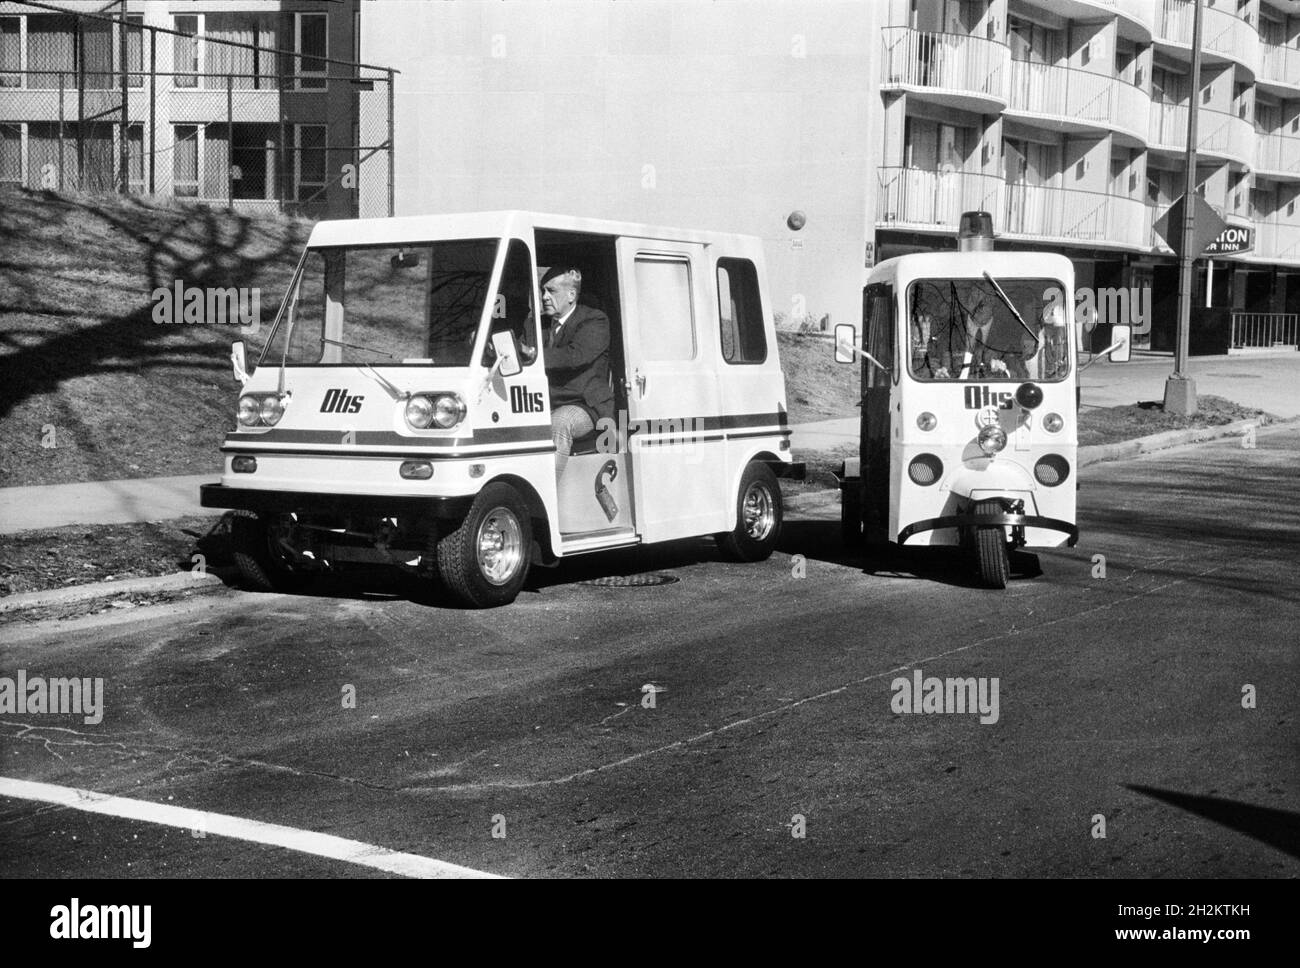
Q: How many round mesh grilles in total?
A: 2